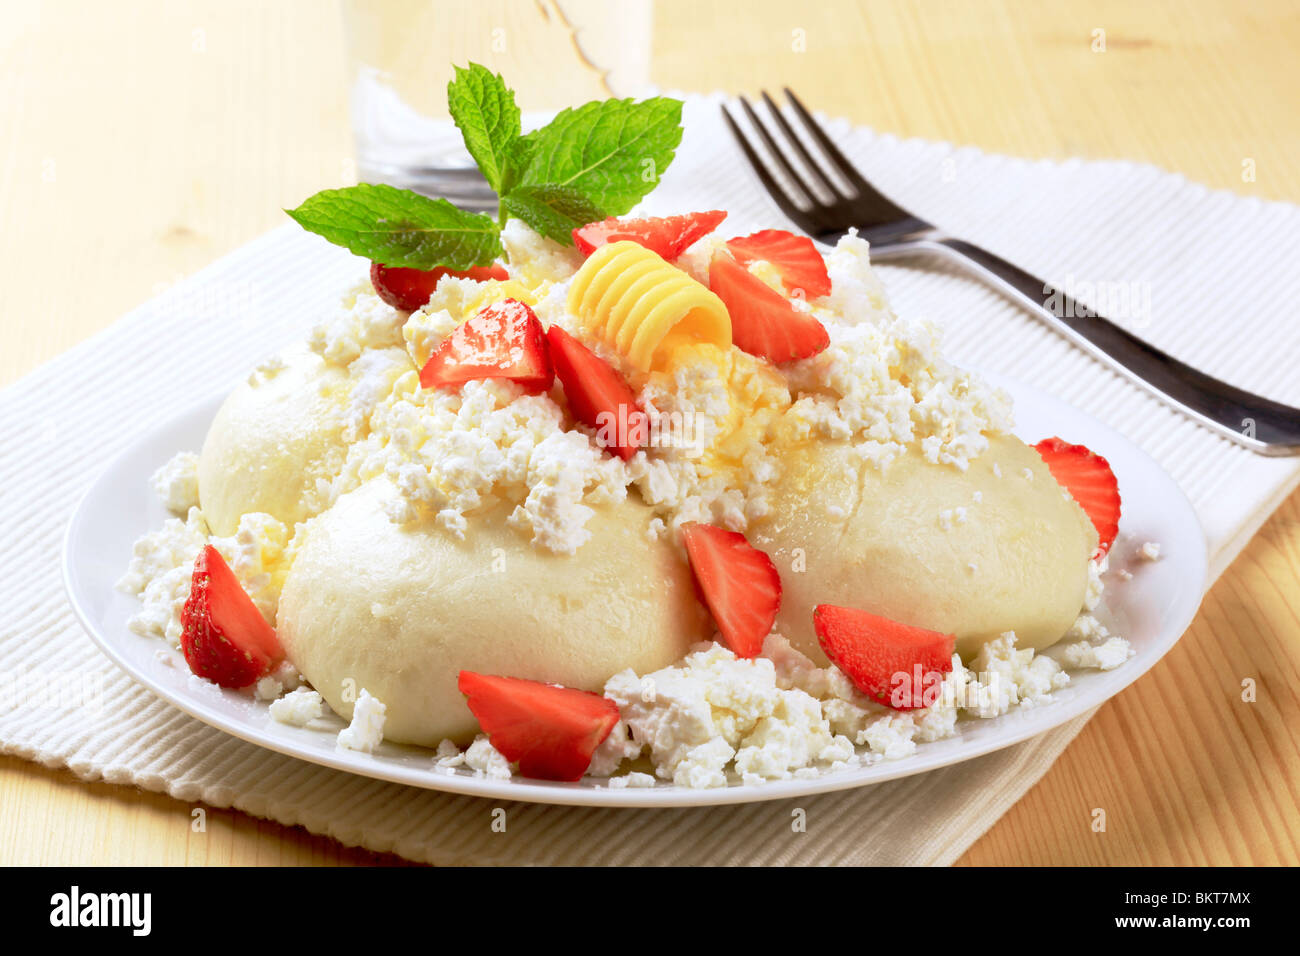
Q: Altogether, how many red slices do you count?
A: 11